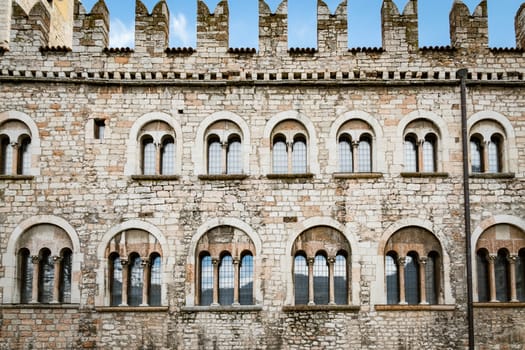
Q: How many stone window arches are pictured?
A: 13